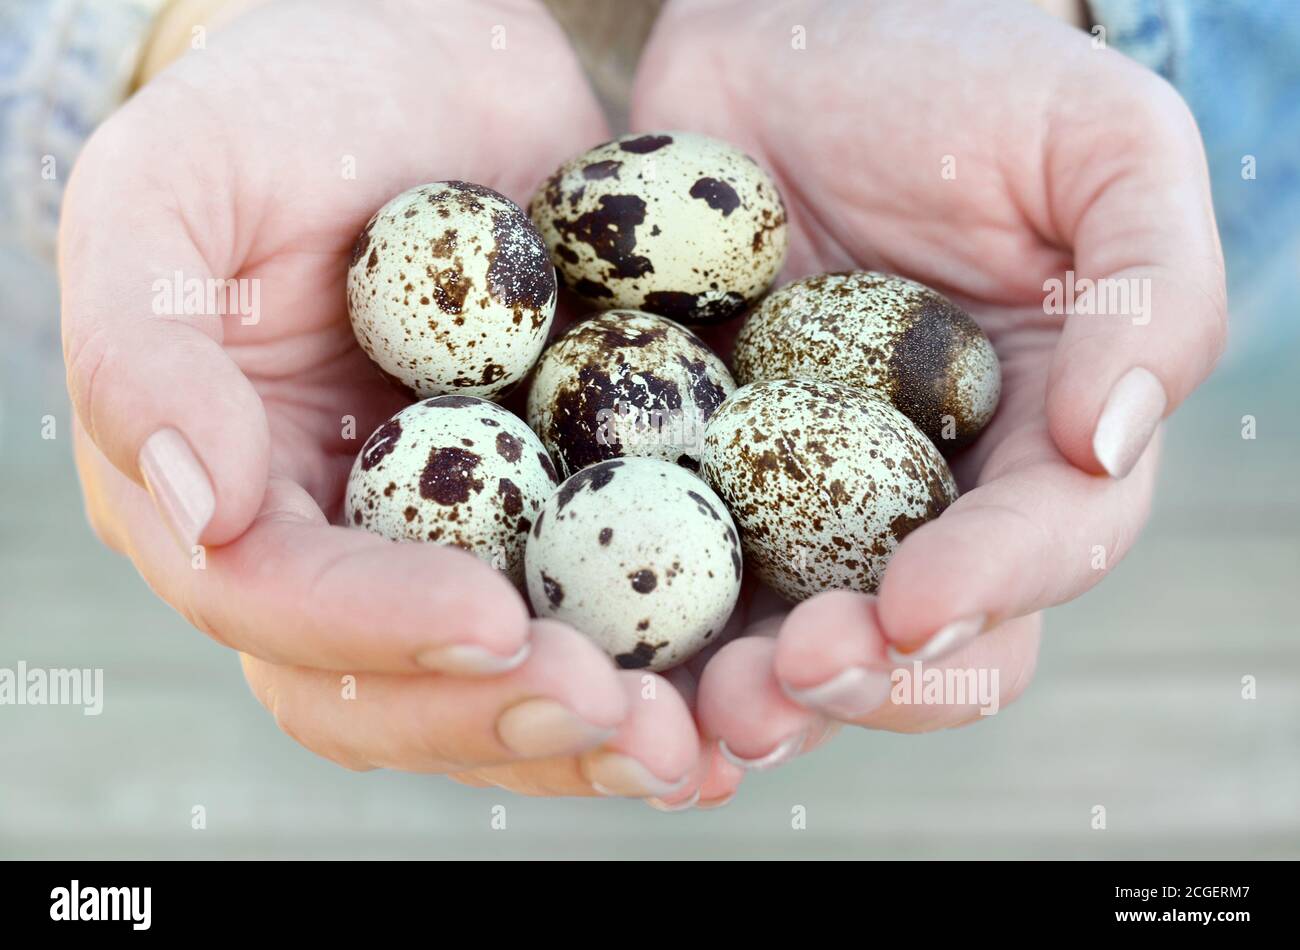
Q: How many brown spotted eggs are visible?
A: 7